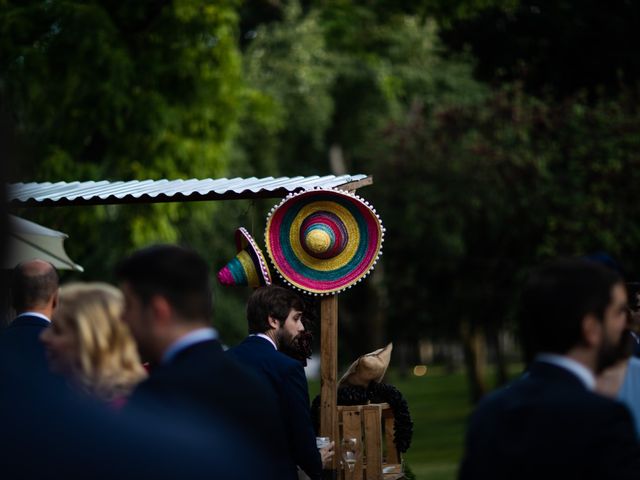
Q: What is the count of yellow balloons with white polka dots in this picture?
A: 0